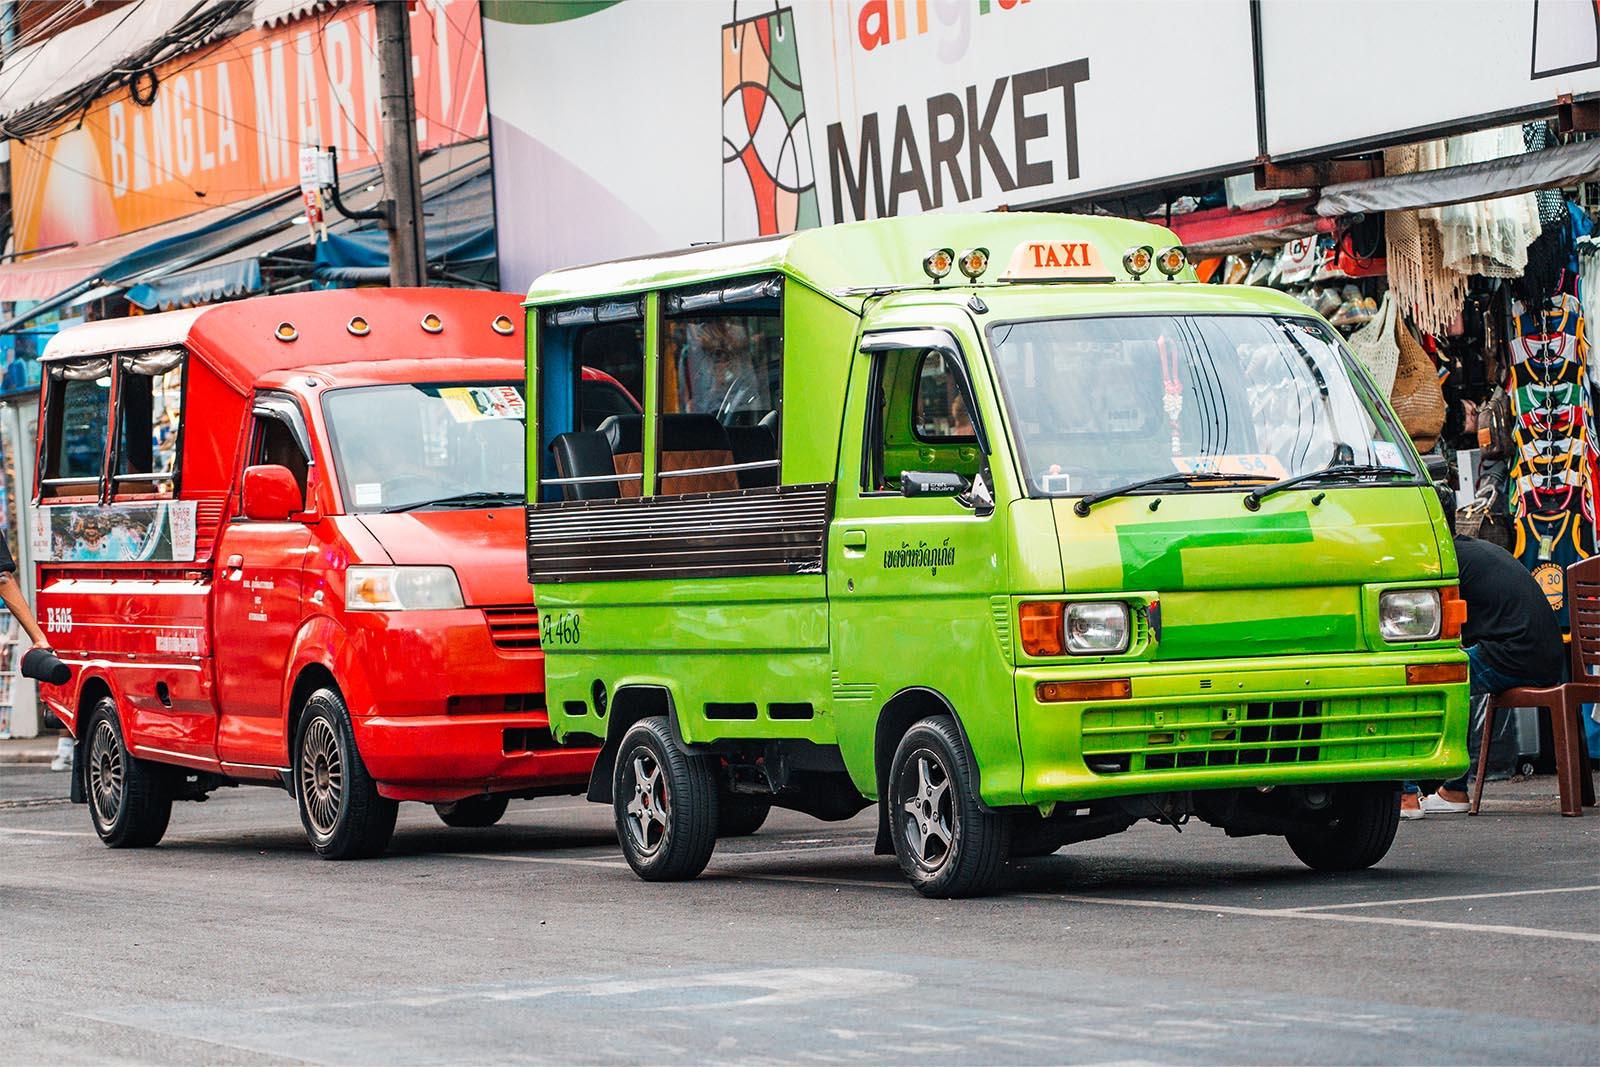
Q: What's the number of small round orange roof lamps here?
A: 8